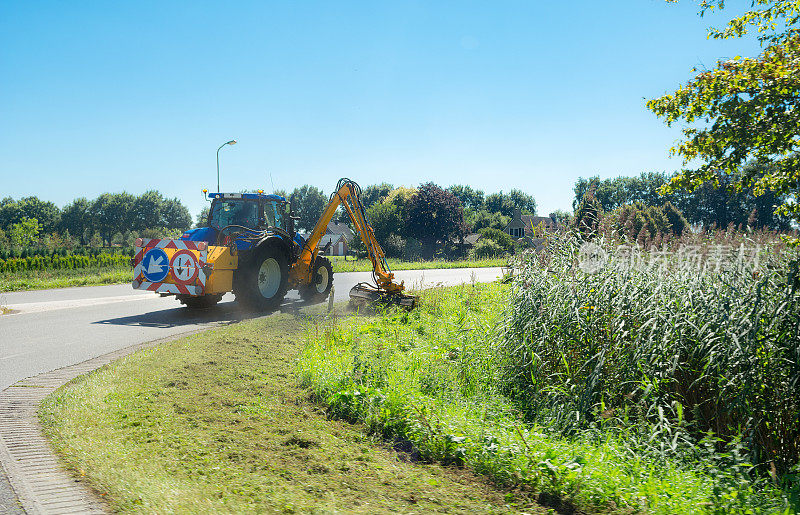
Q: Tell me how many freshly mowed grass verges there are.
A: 1